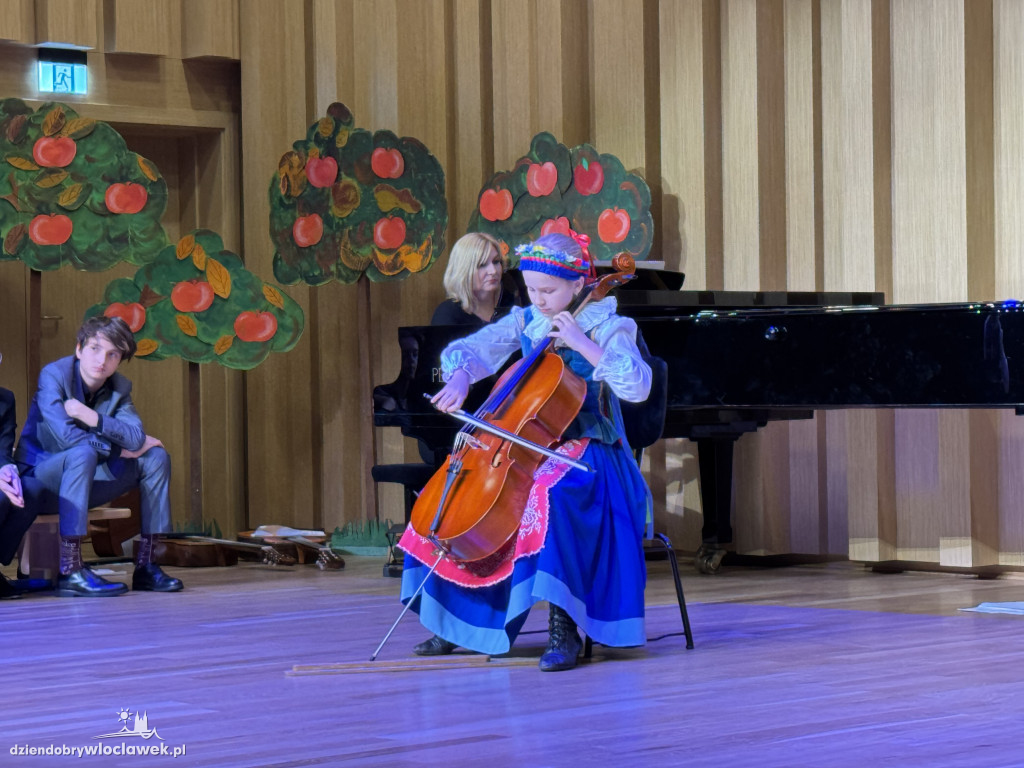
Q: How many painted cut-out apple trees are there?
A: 4